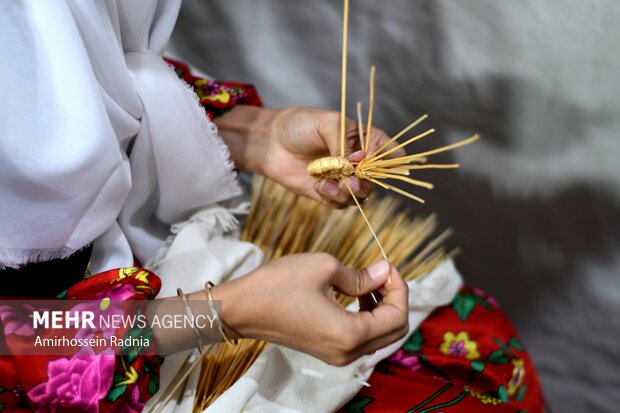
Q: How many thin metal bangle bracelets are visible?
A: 2